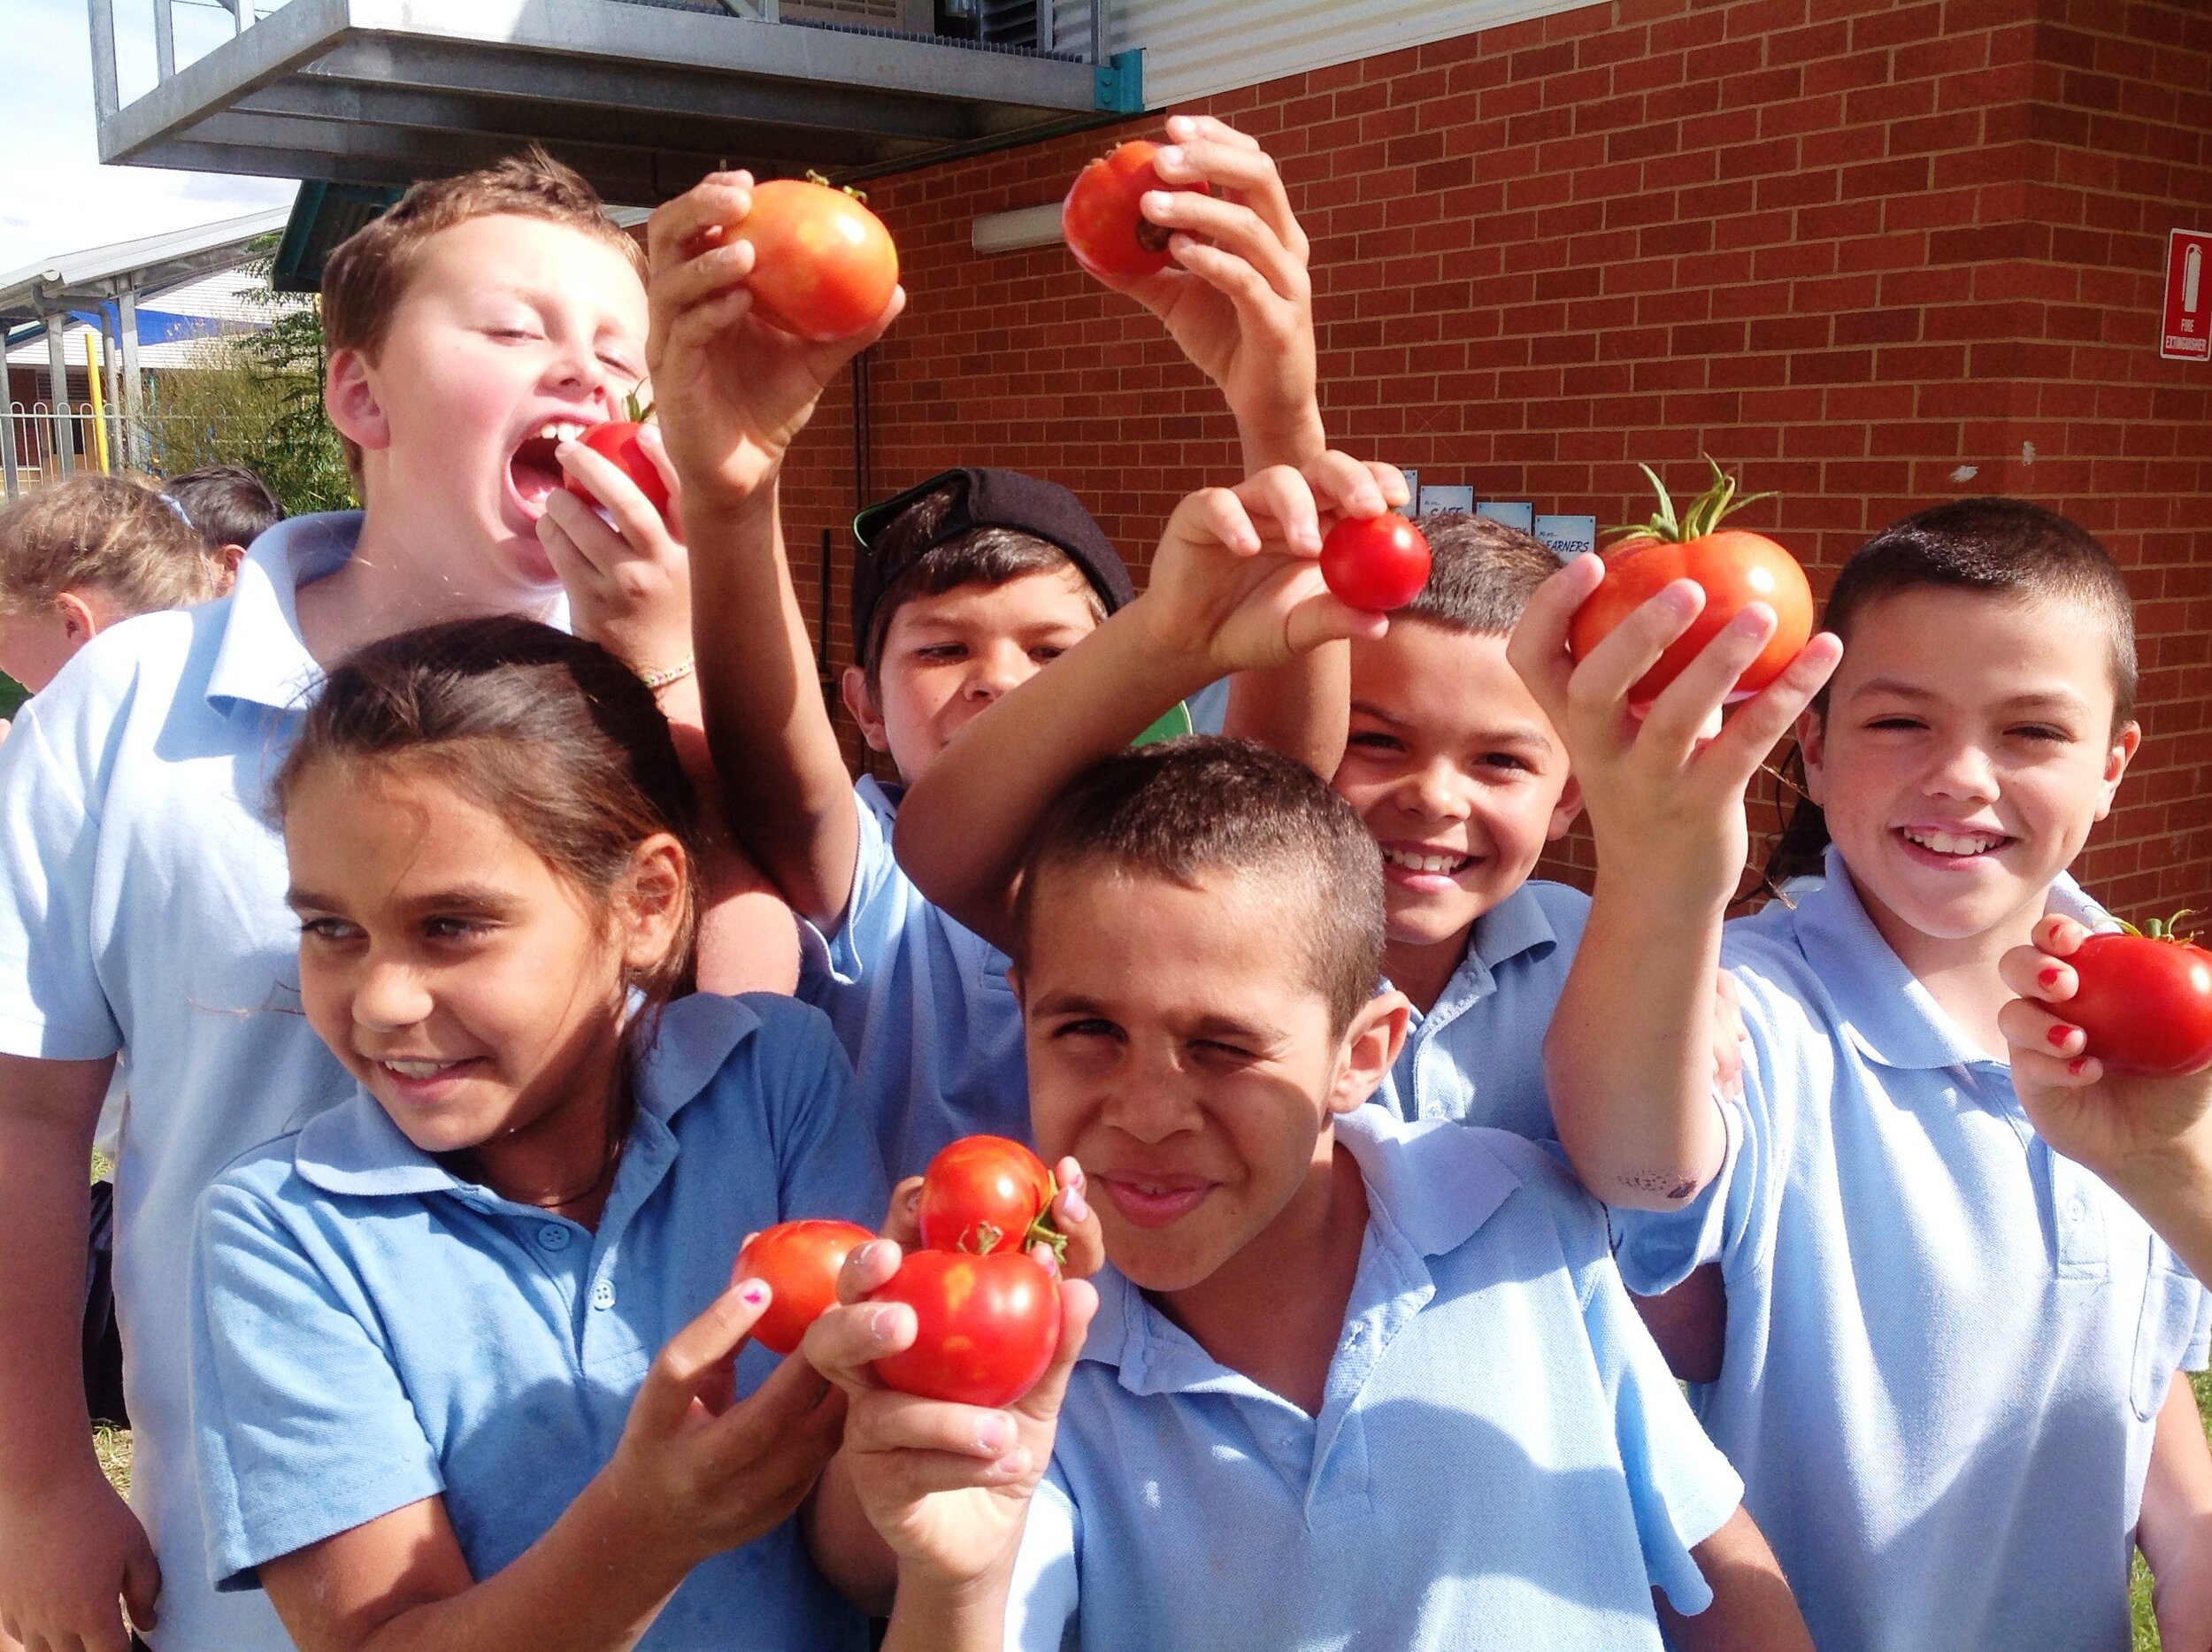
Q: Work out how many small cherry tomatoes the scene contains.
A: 1